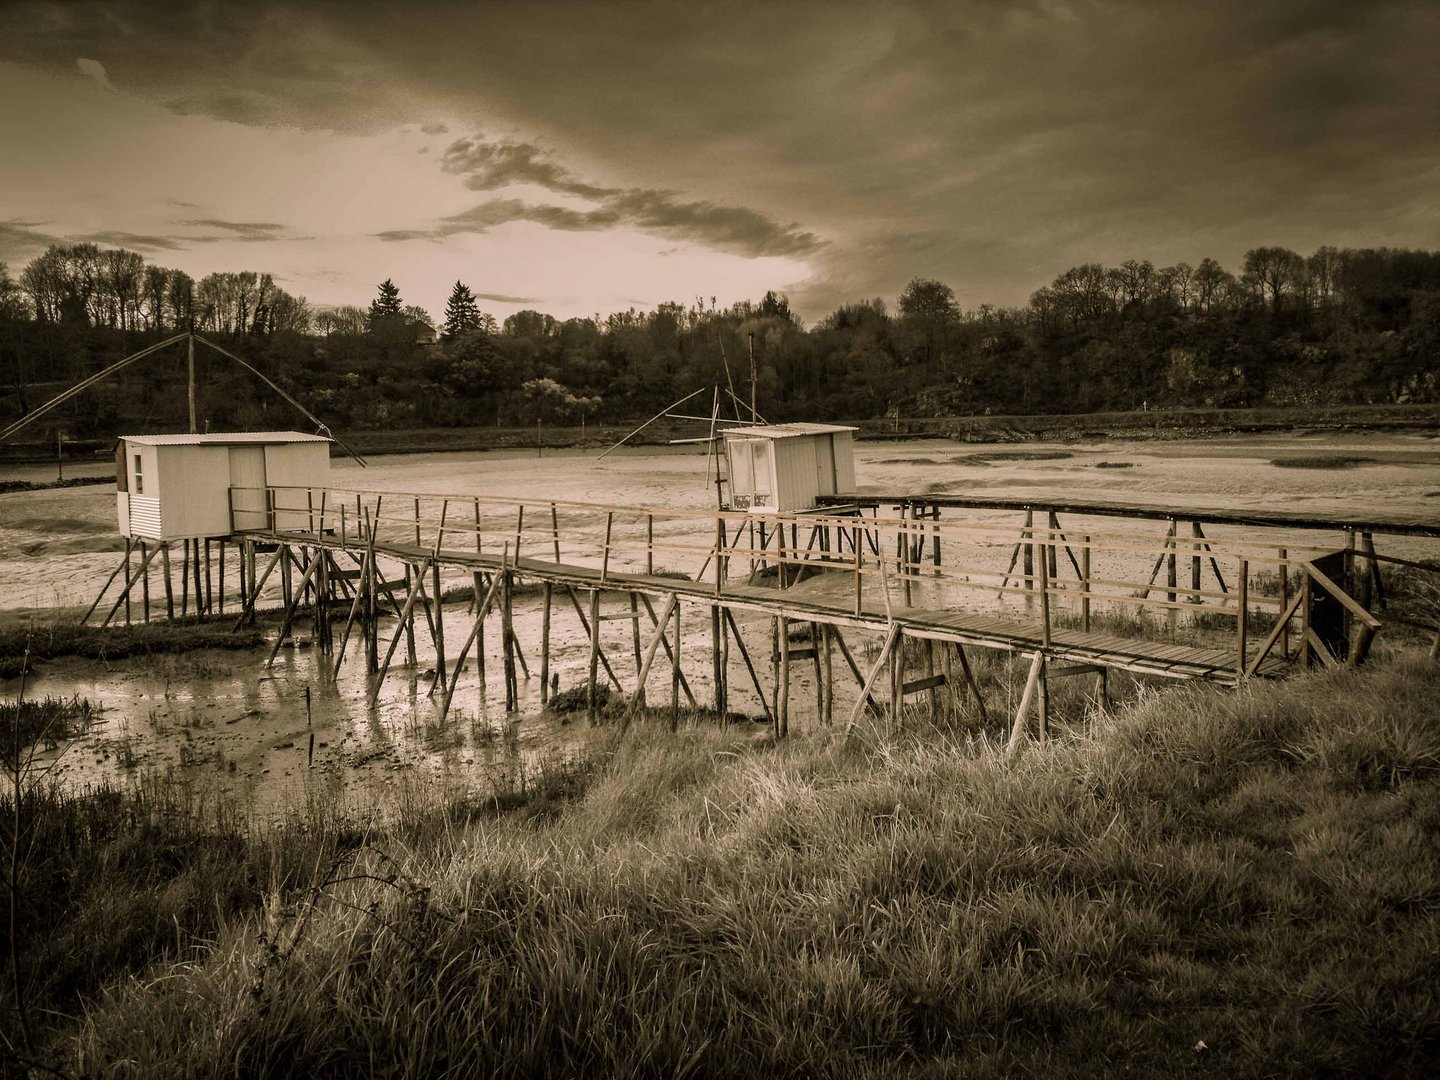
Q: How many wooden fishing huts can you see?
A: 2